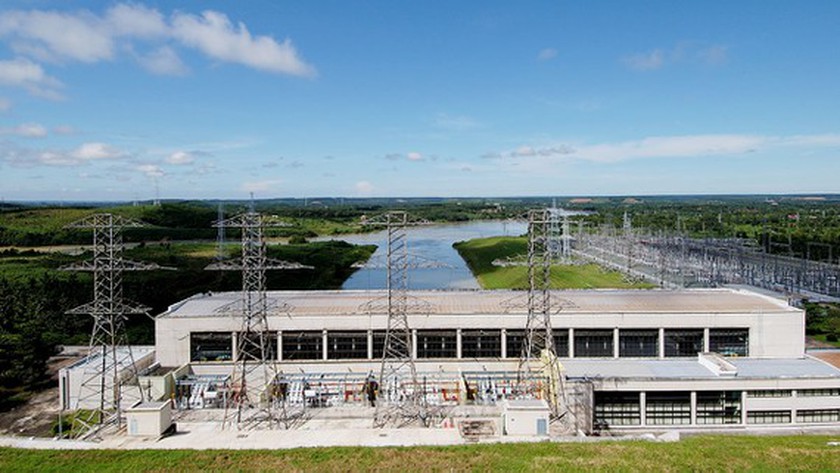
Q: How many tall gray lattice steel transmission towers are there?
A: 4